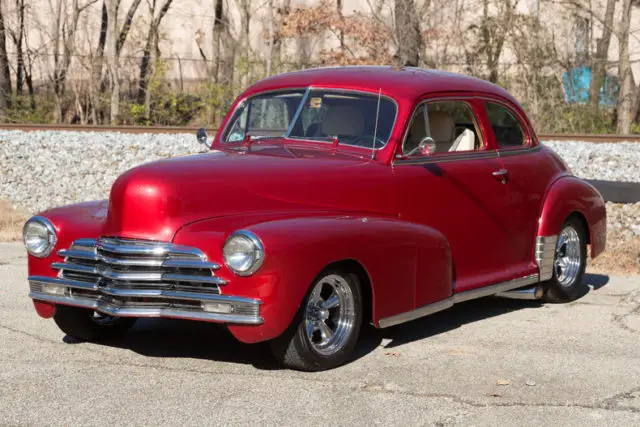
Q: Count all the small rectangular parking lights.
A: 2